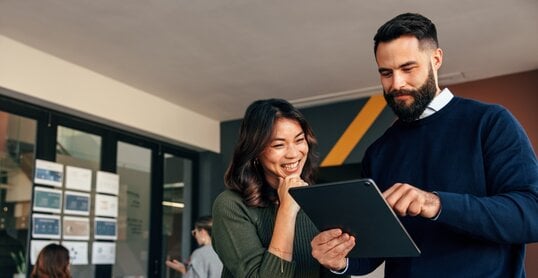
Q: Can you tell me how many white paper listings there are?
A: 12